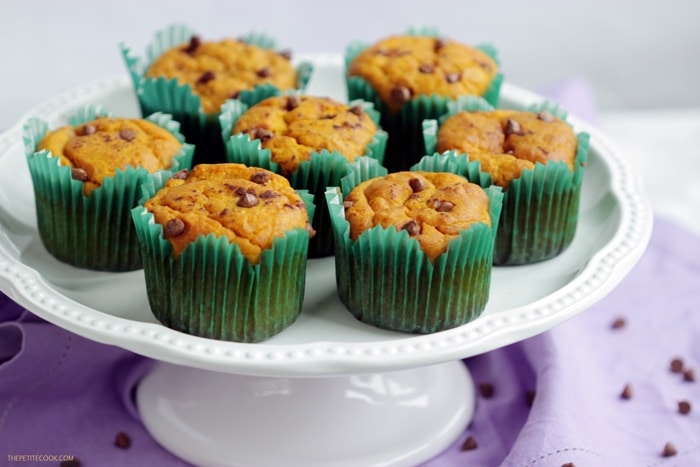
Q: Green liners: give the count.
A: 7